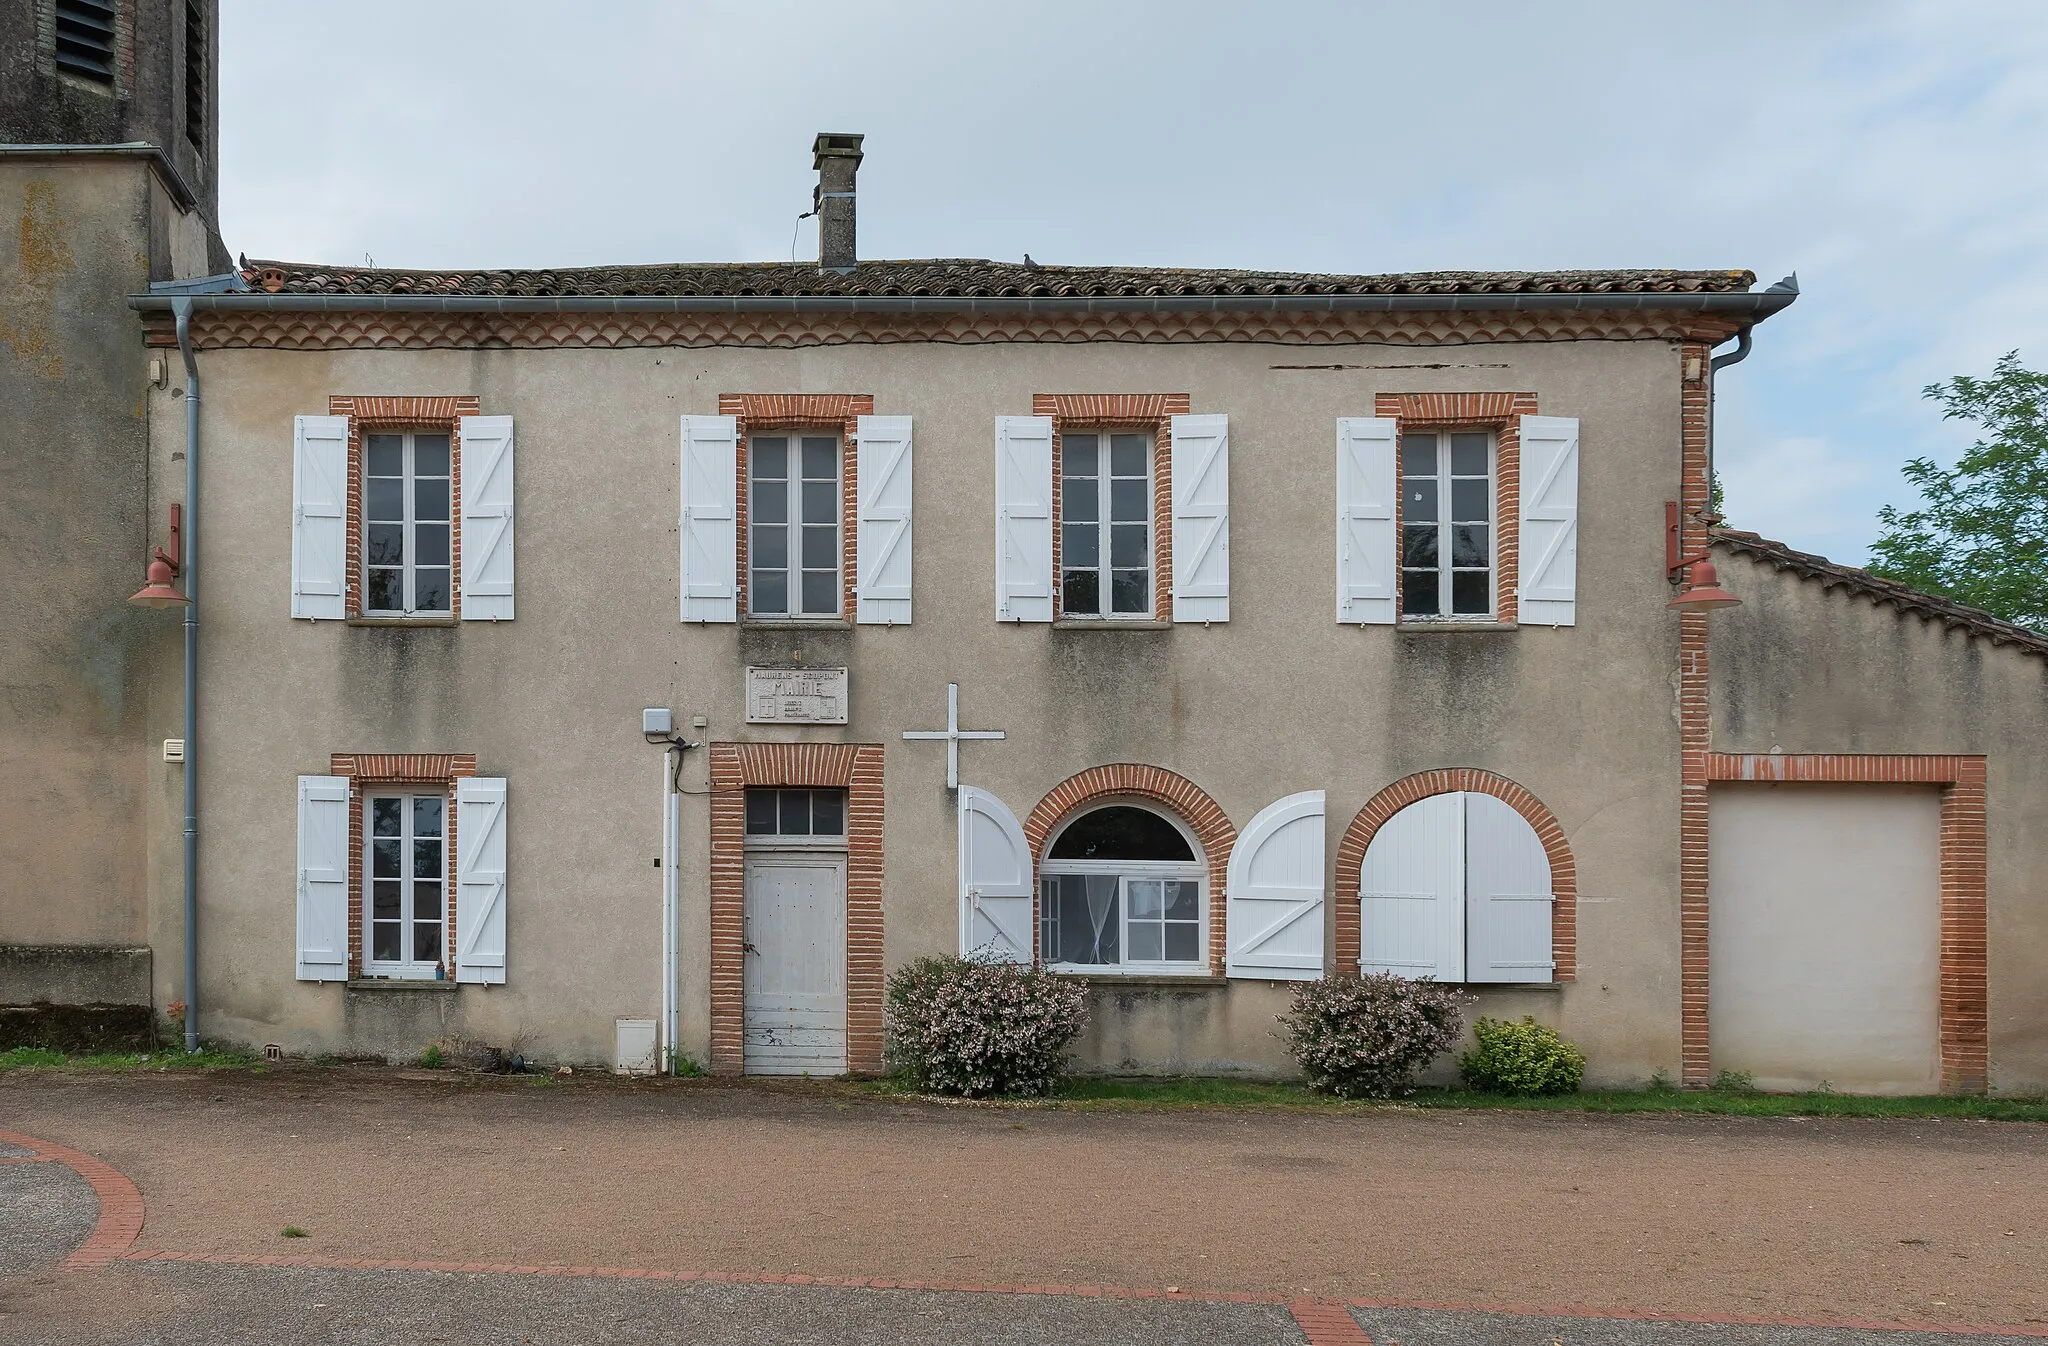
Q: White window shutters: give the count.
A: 14